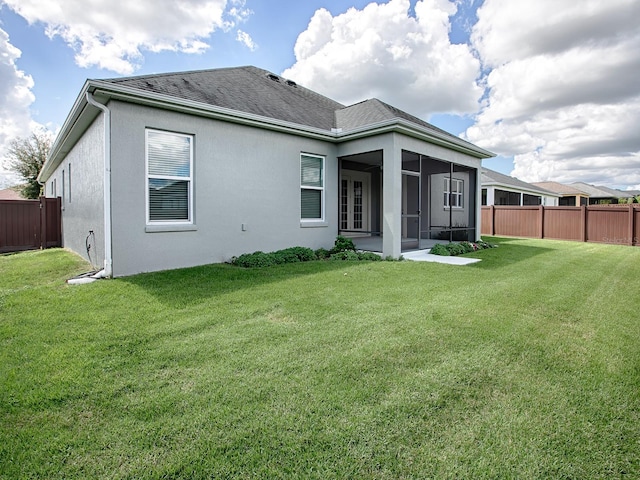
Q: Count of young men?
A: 0